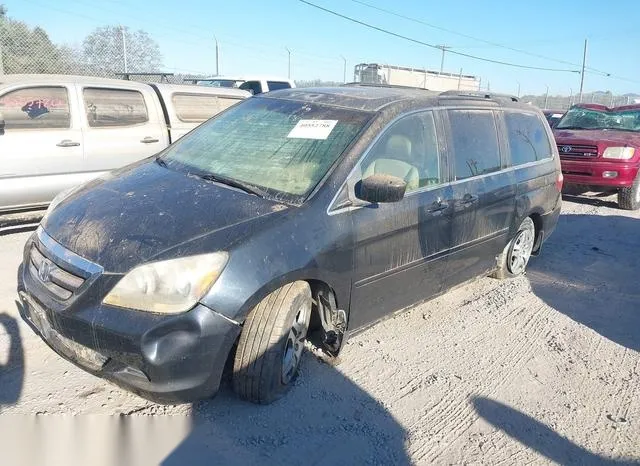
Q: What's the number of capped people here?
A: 0